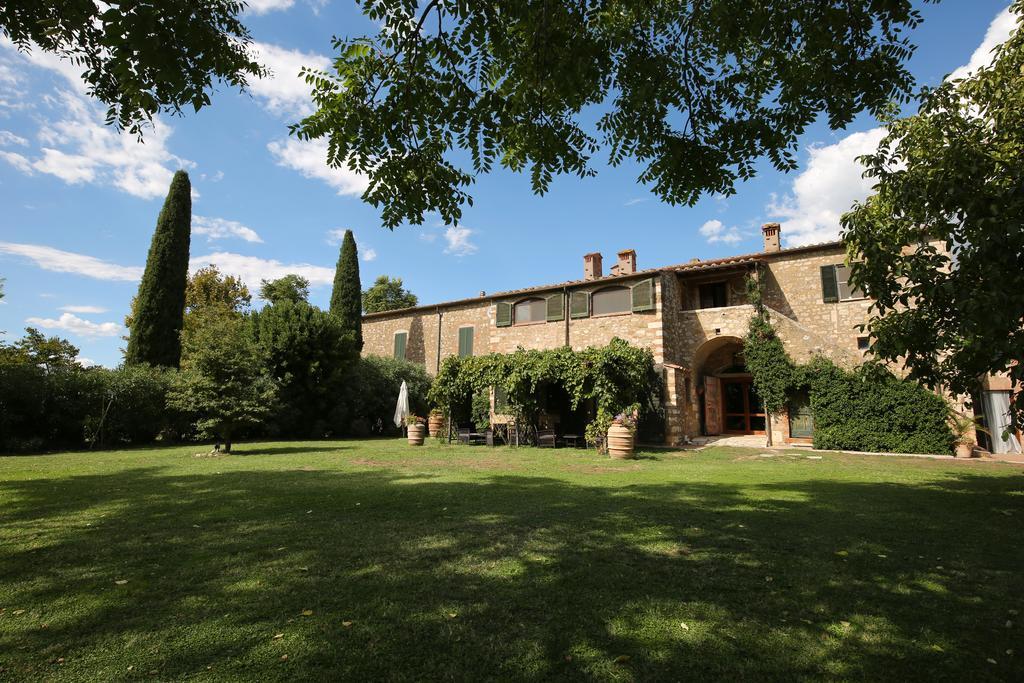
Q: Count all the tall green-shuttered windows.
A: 2